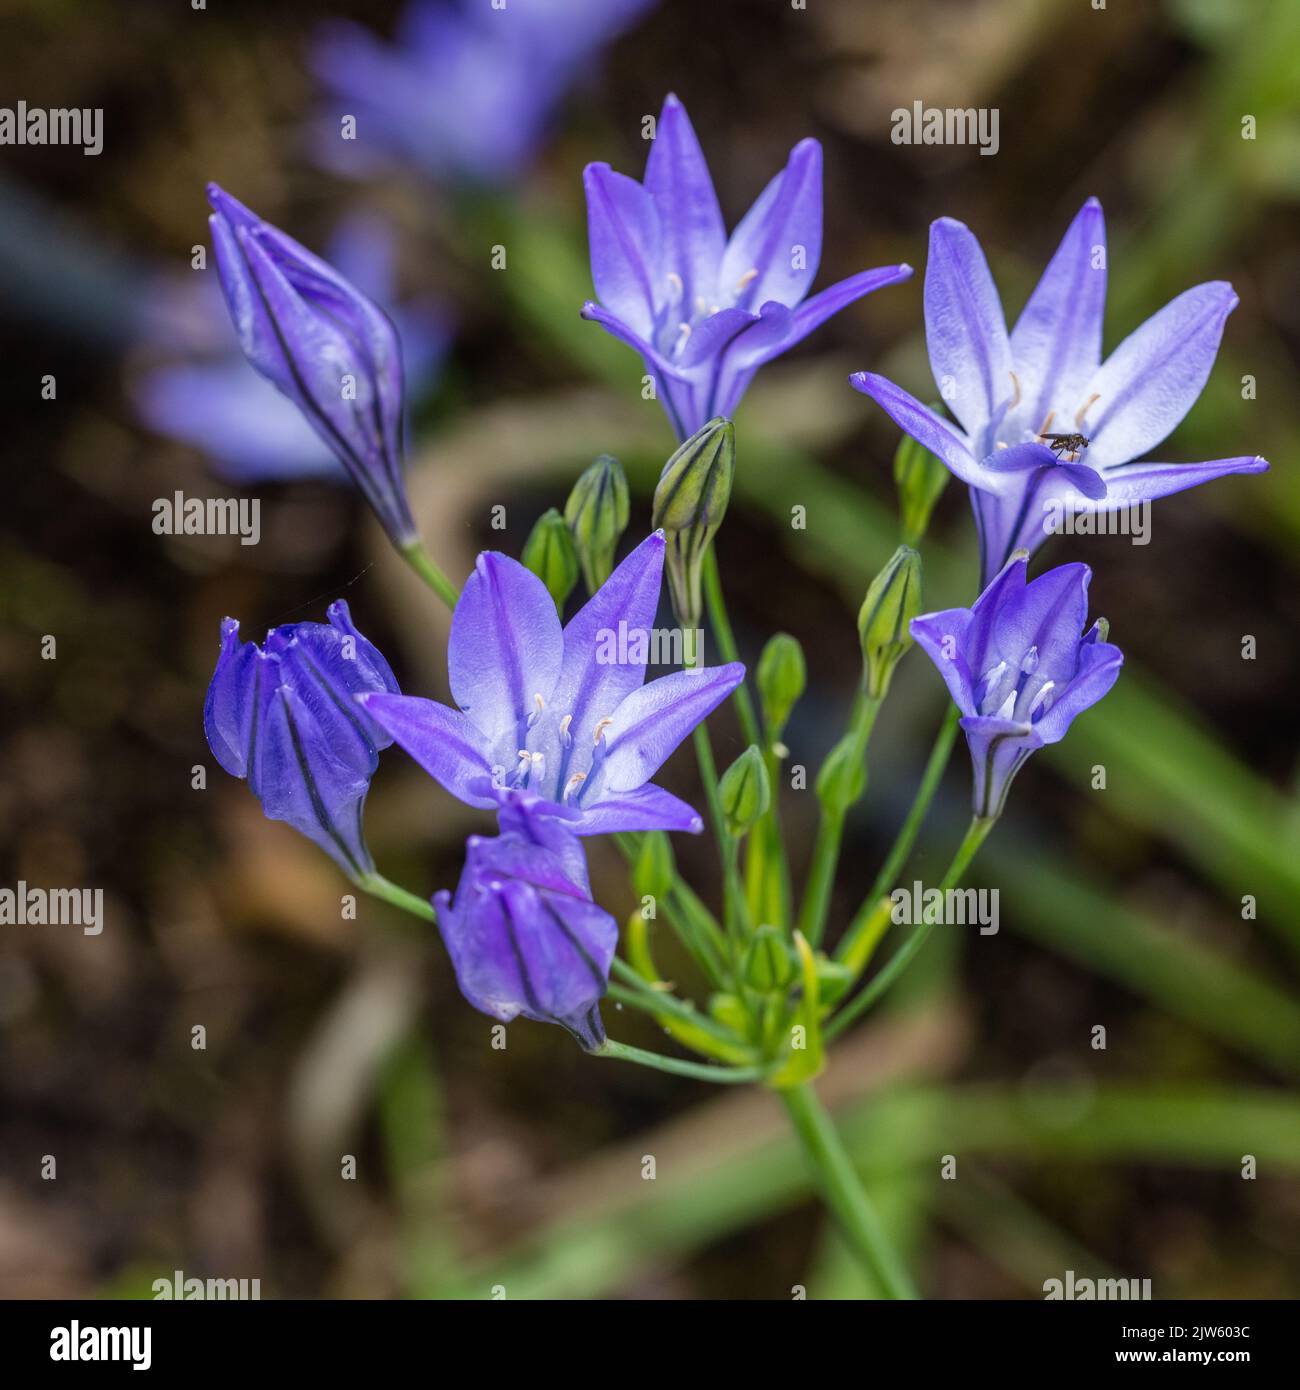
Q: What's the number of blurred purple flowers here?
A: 2